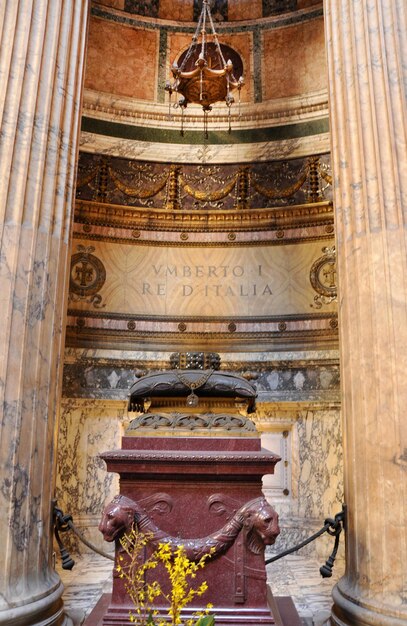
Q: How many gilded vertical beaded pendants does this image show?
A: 4